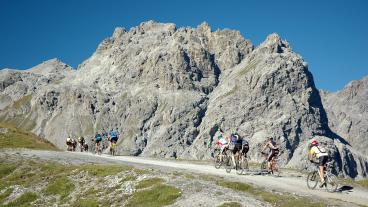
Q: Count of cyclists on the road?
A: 11